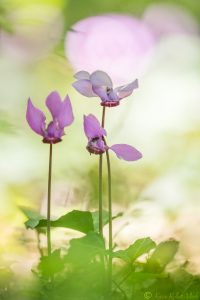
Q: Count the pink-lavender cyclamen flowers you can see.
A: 3